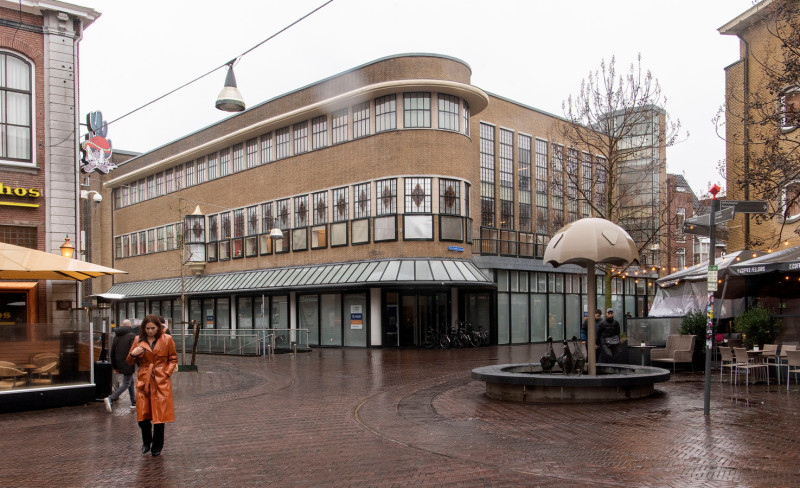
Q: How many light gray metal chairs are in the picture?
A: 5